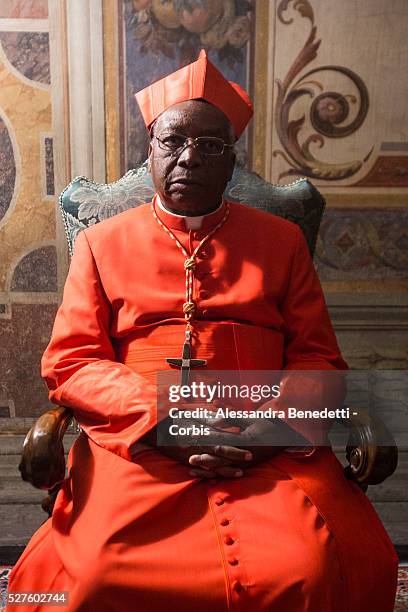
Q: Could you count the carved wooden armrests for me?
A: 2